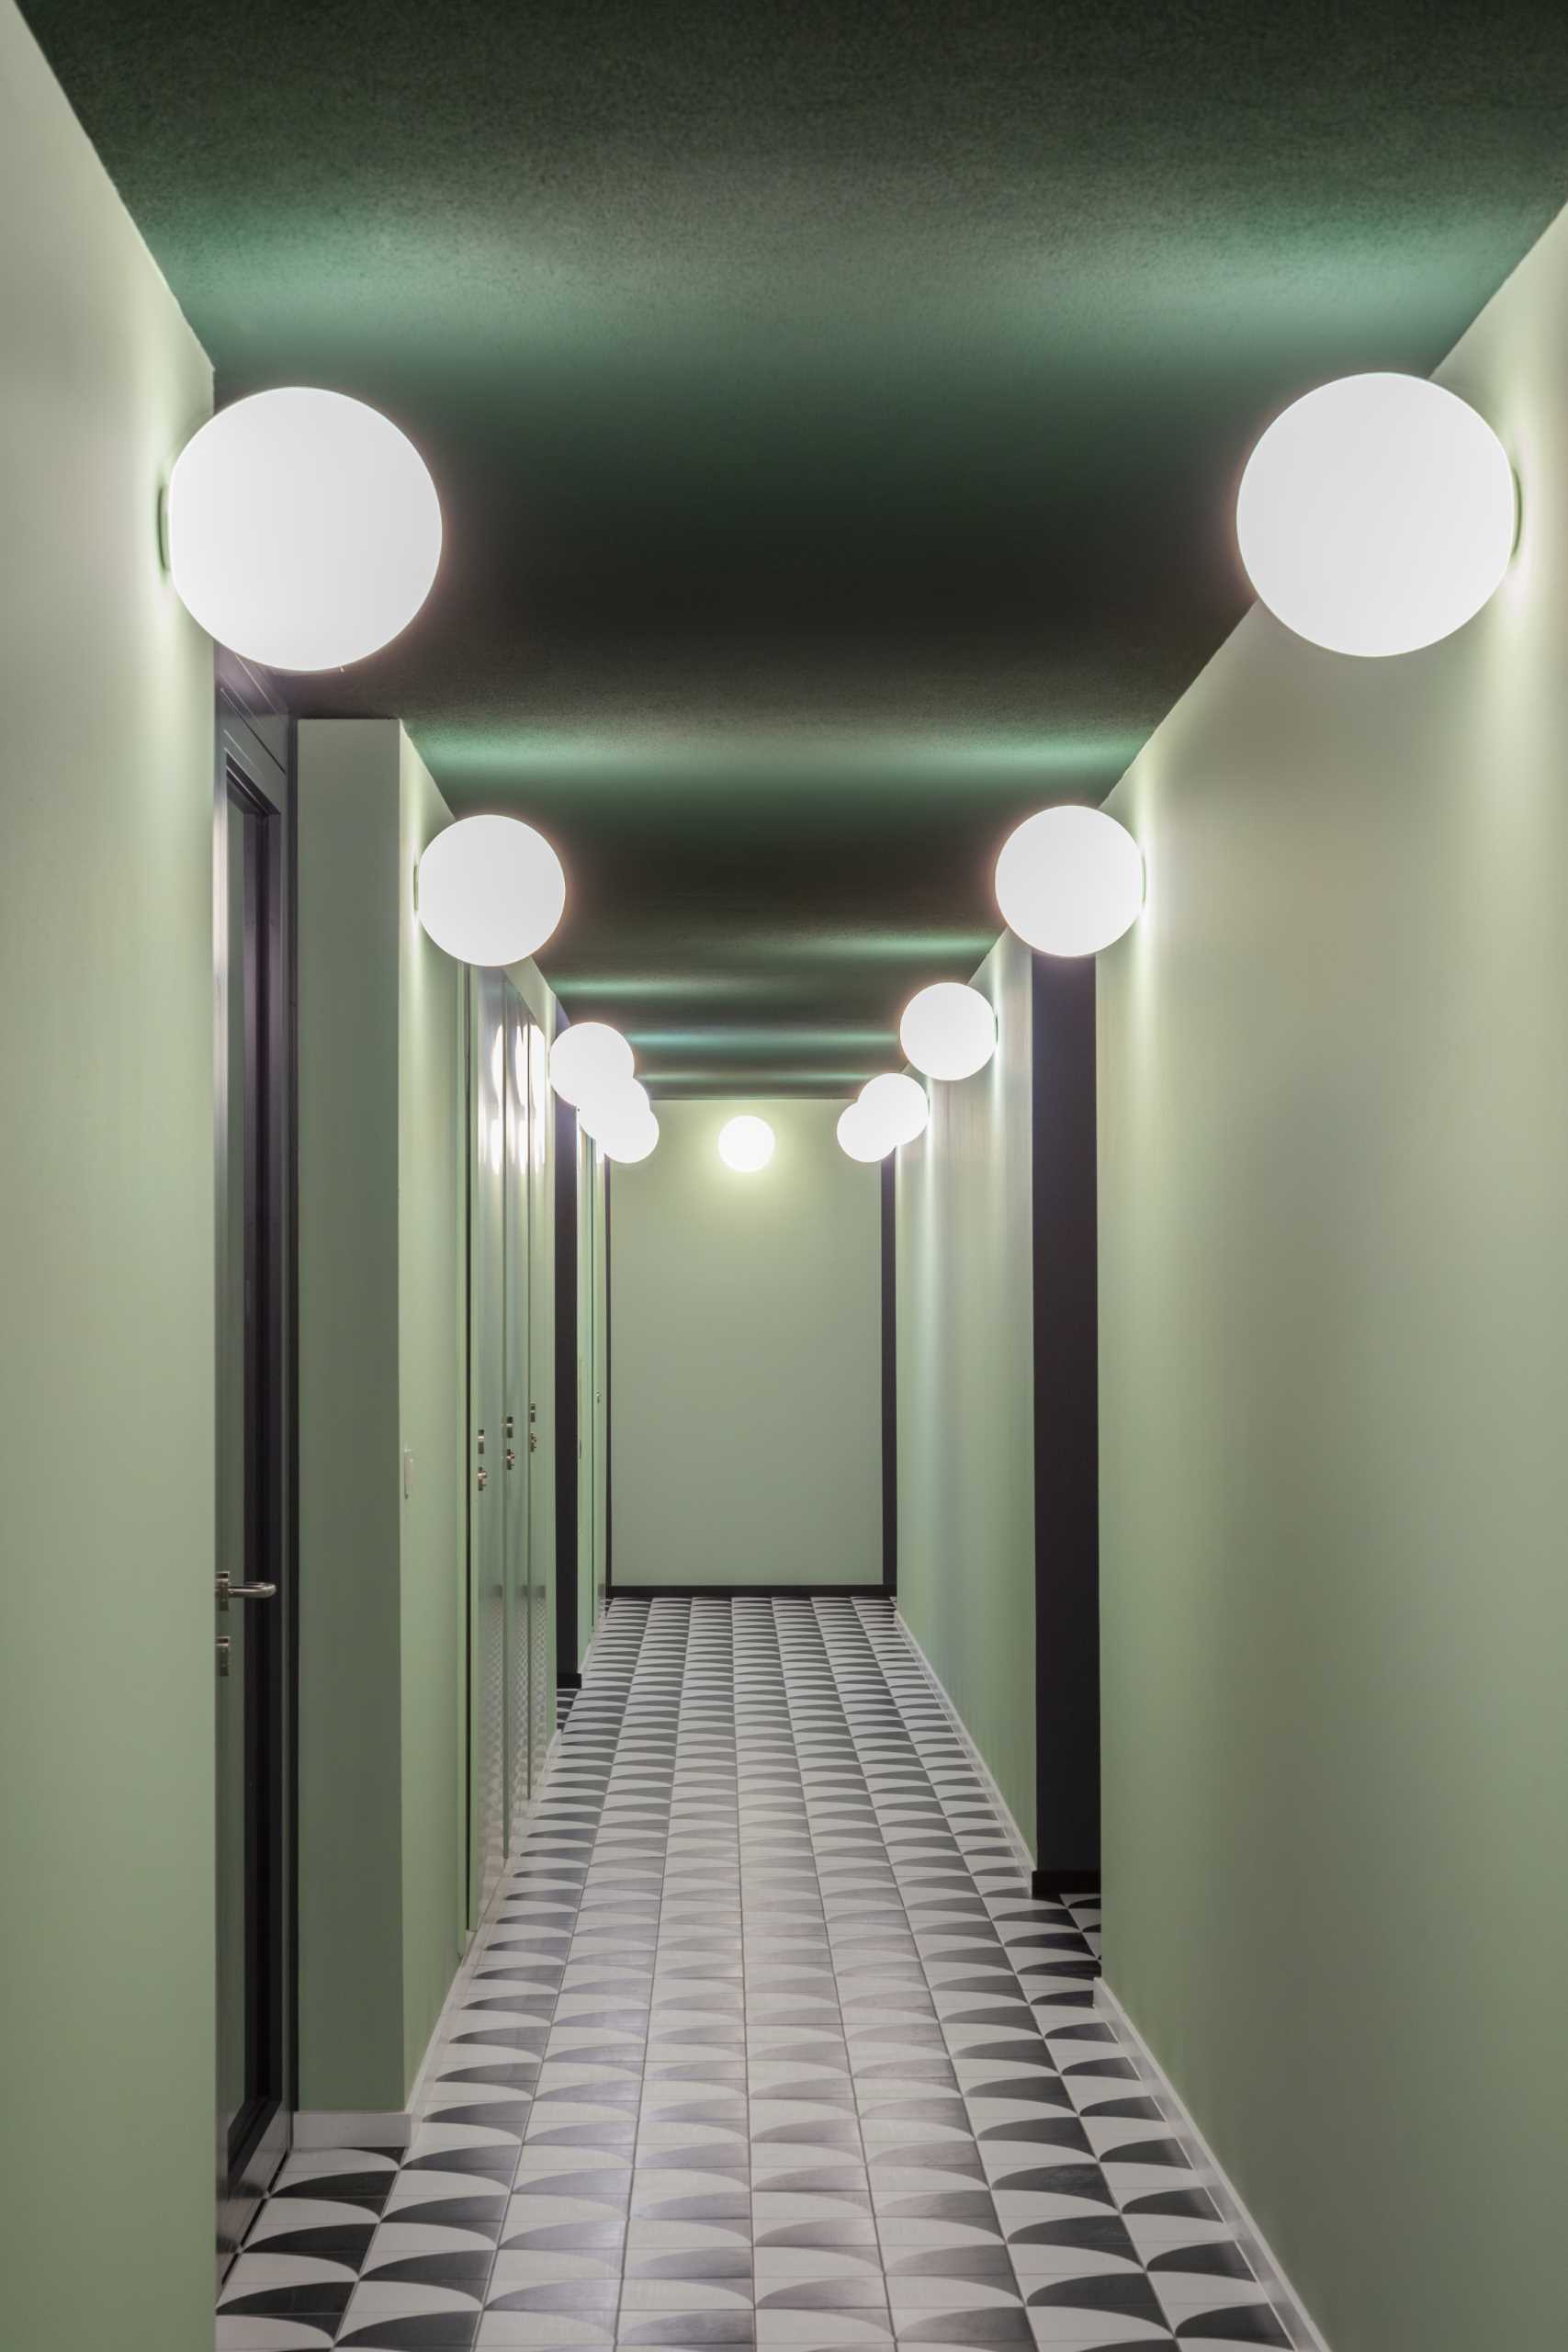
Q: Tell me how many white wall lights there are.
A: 11